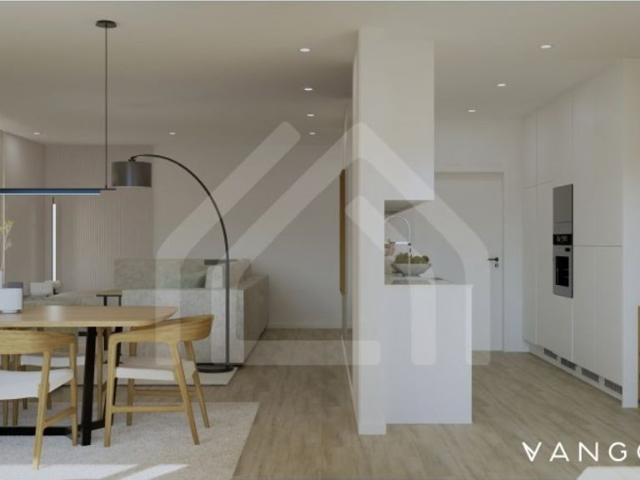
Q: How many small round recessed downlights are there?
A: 9